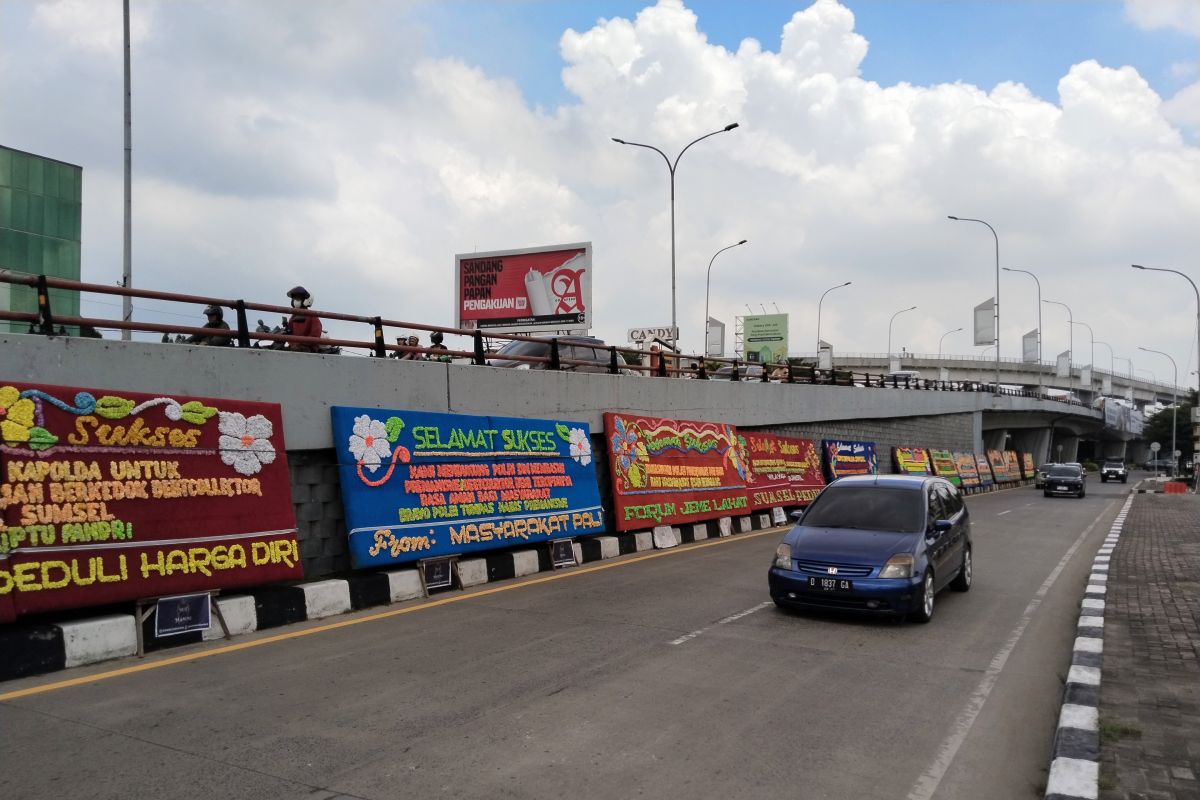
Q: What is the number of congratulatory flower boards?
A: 12